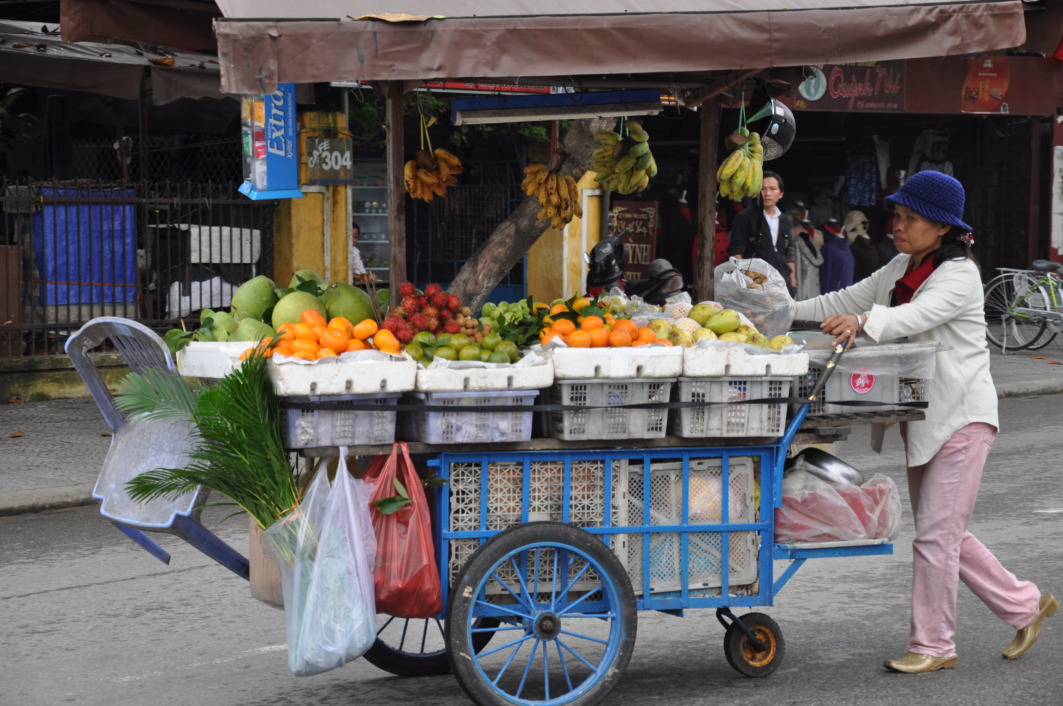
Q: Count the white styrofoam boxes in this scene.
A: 5